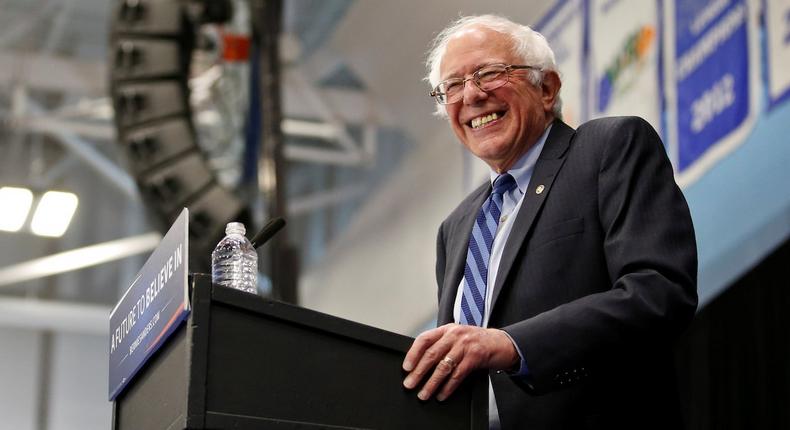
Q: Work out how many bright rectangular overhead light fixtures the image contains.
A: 2